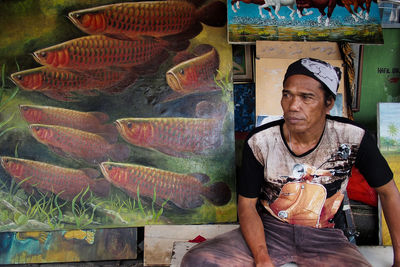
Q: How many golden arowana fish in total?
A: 9